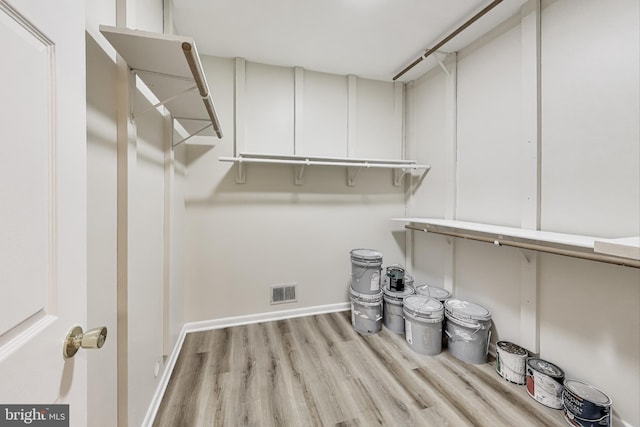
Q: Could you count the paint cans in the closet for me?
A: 11